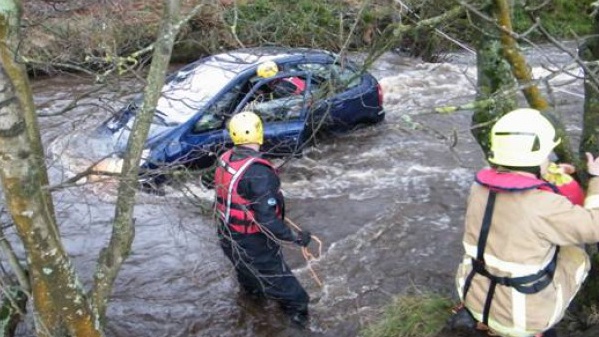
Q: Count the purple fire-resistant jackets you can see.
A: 0